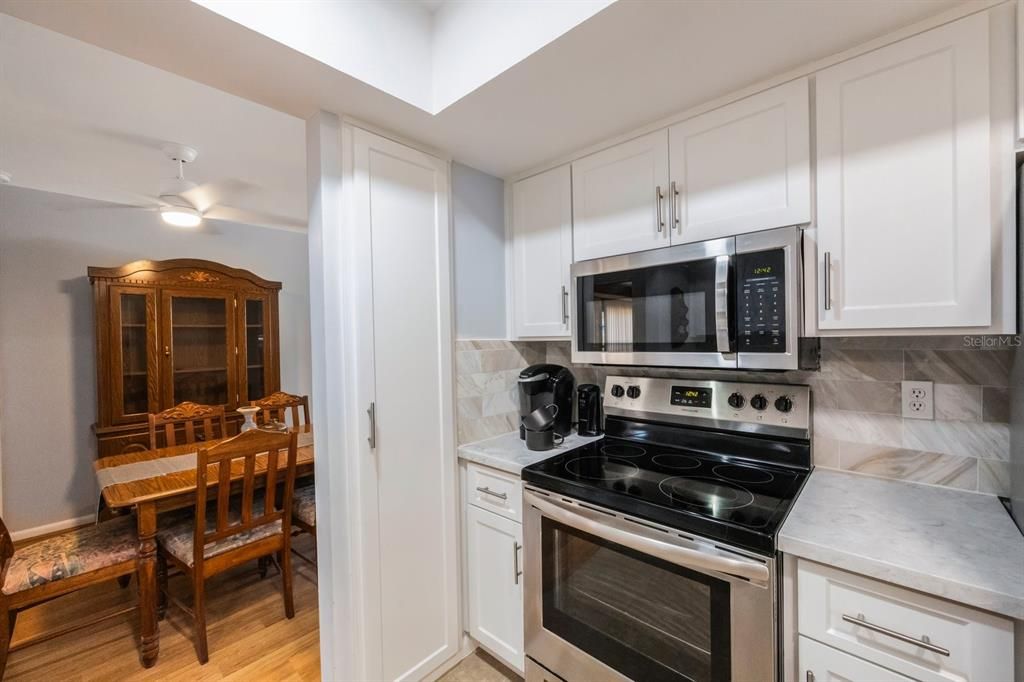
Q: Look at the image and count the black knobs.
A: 5